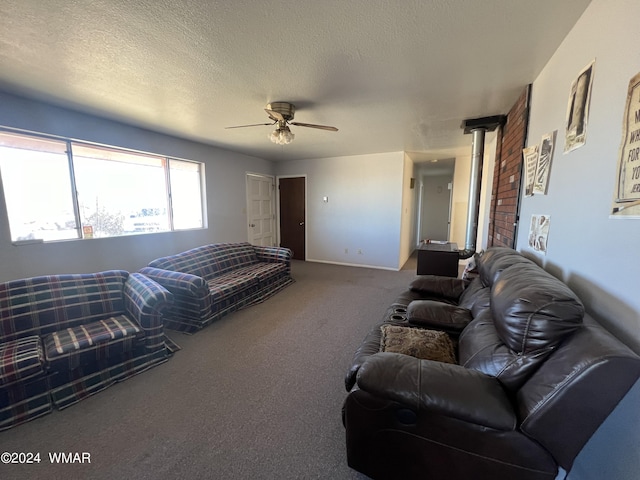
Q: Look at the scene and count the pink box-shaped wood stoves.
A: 0